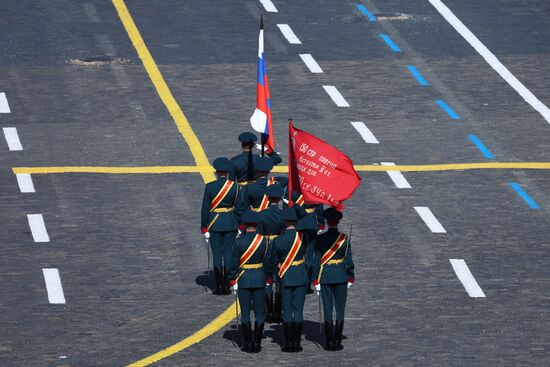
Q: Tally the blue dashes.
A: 6